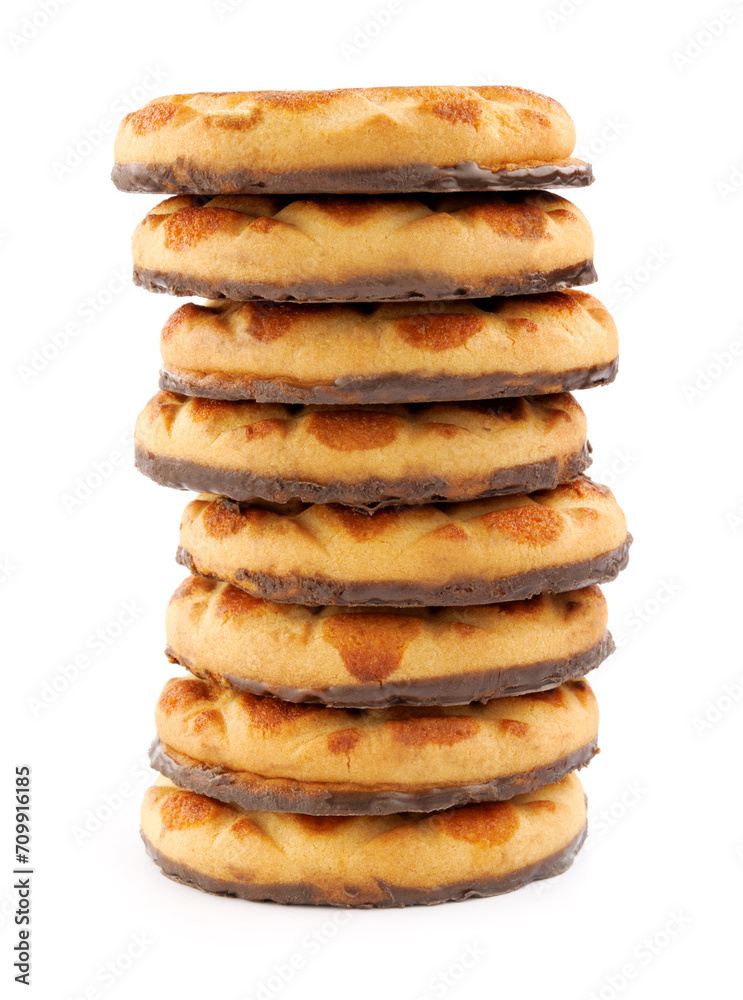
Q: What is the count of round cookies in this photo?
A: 8